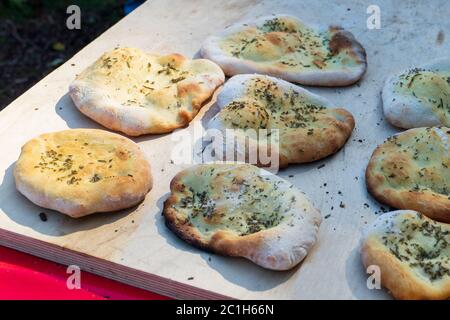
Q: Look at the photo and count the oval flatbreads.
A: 8